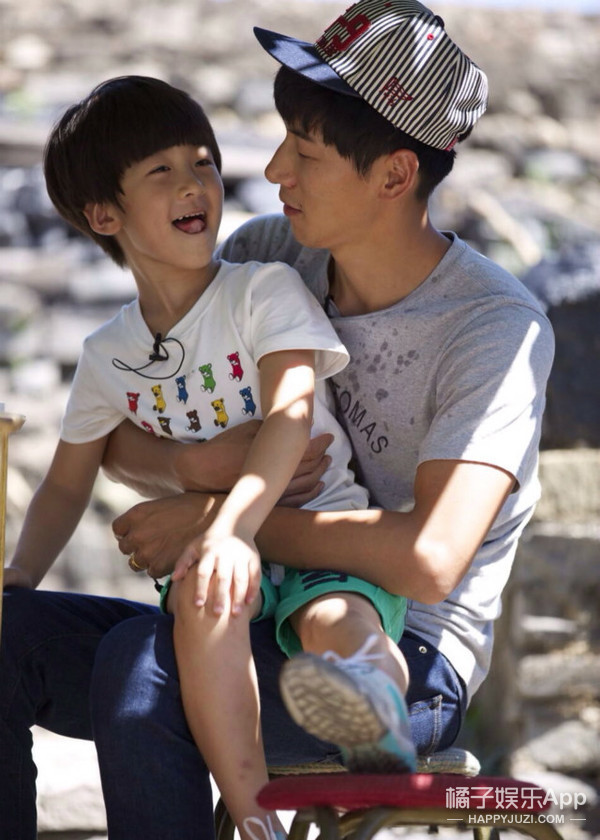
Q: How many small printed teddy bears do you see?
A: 10